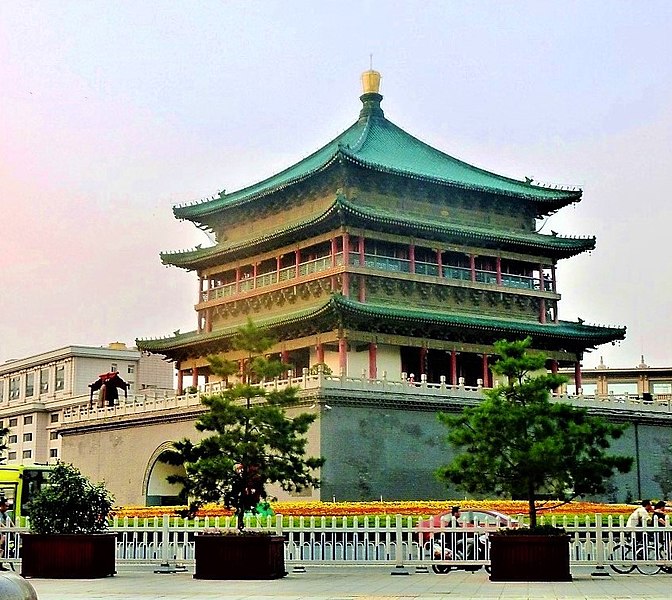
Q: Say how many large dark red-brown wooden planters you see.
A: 3